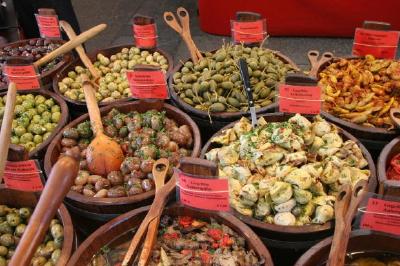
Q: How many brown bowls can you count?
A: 11